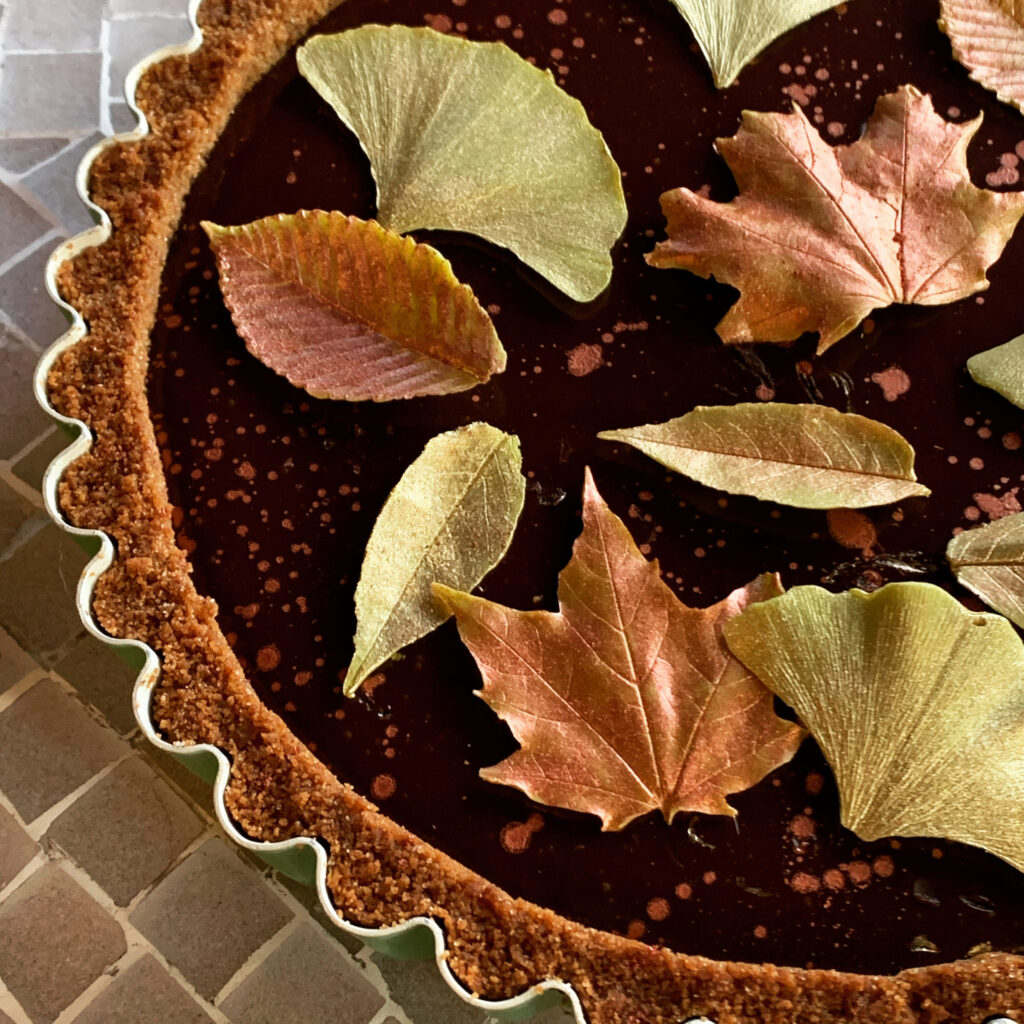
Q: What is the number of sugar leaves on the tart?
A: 11